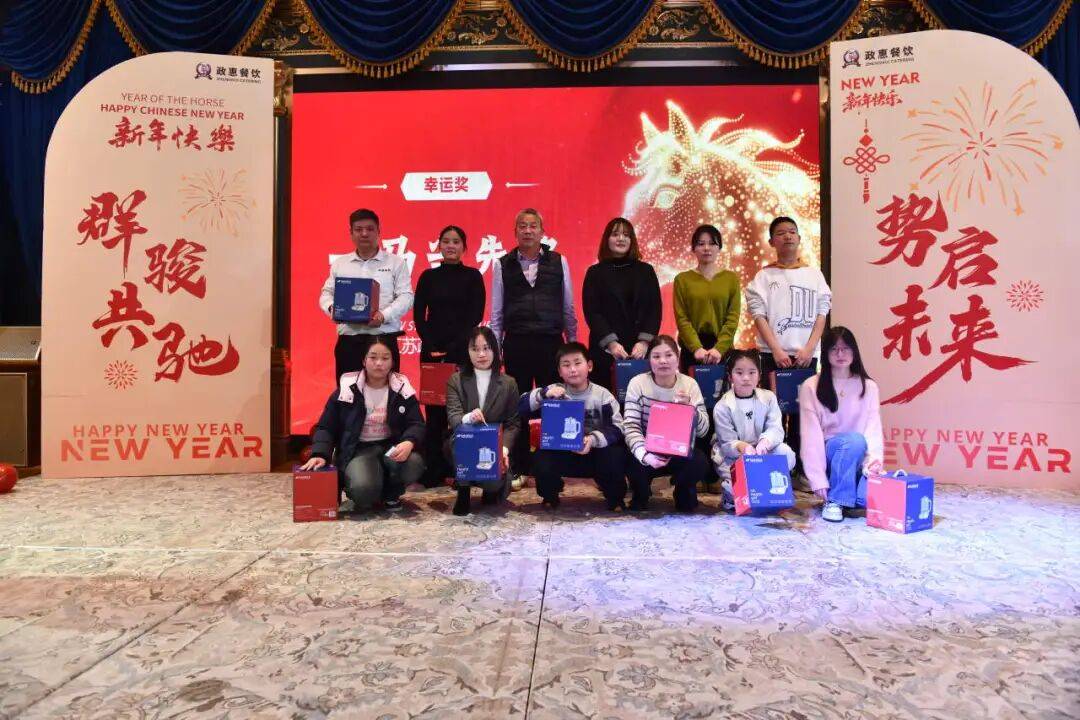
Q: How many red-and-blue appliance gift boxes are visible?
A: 11